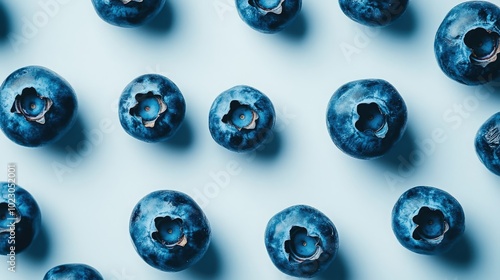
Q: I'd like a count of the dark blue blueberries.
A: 14